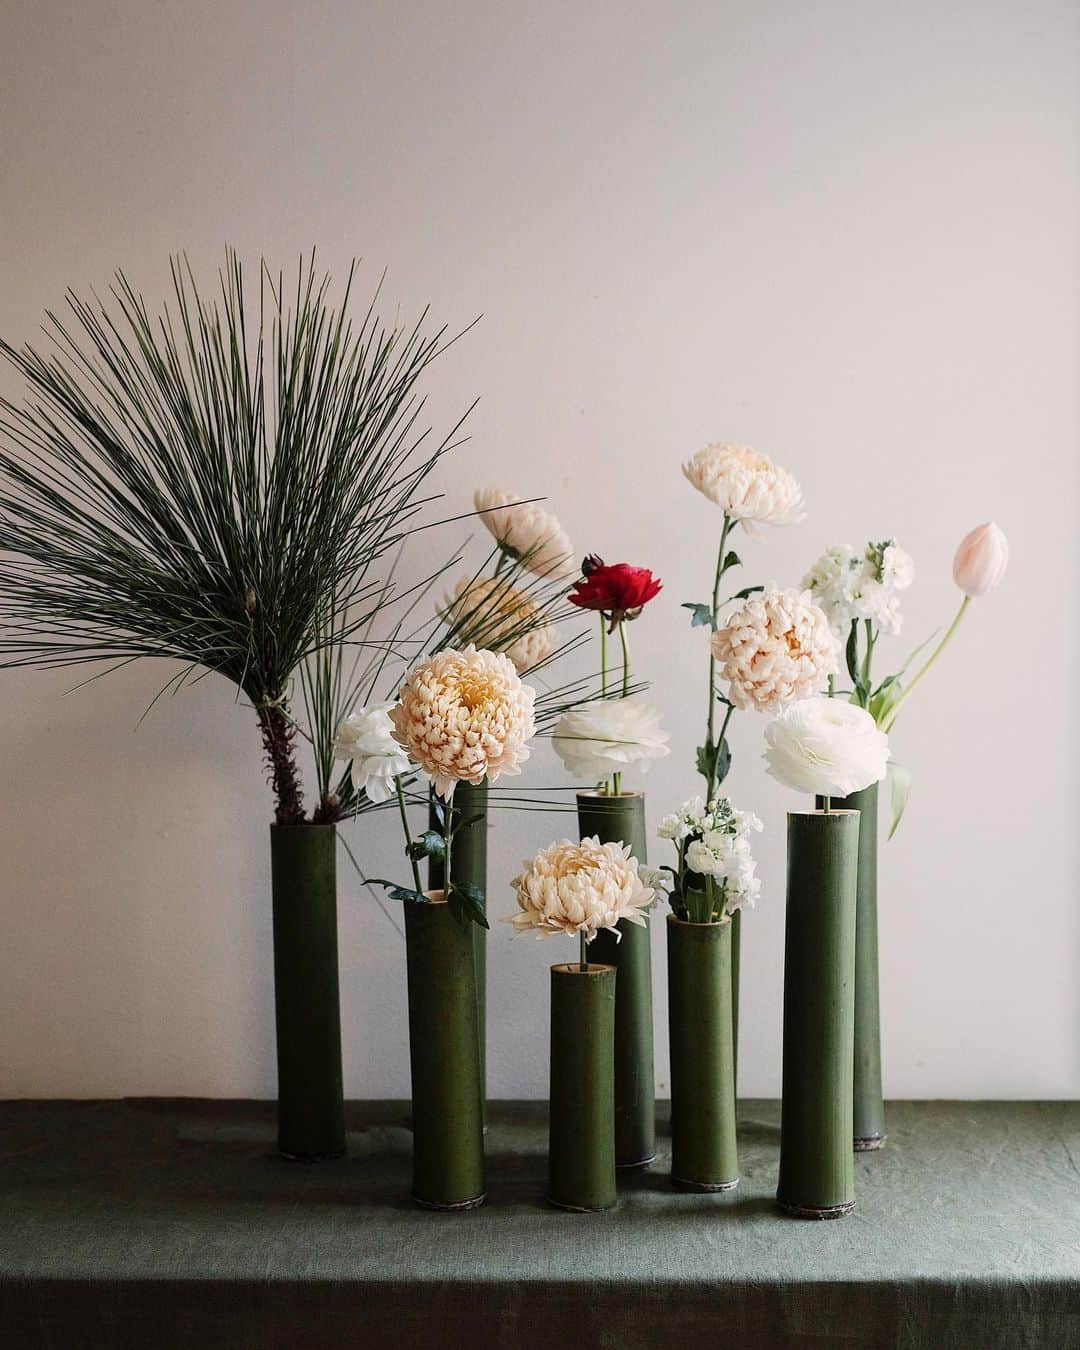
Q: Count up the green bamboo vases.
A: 9